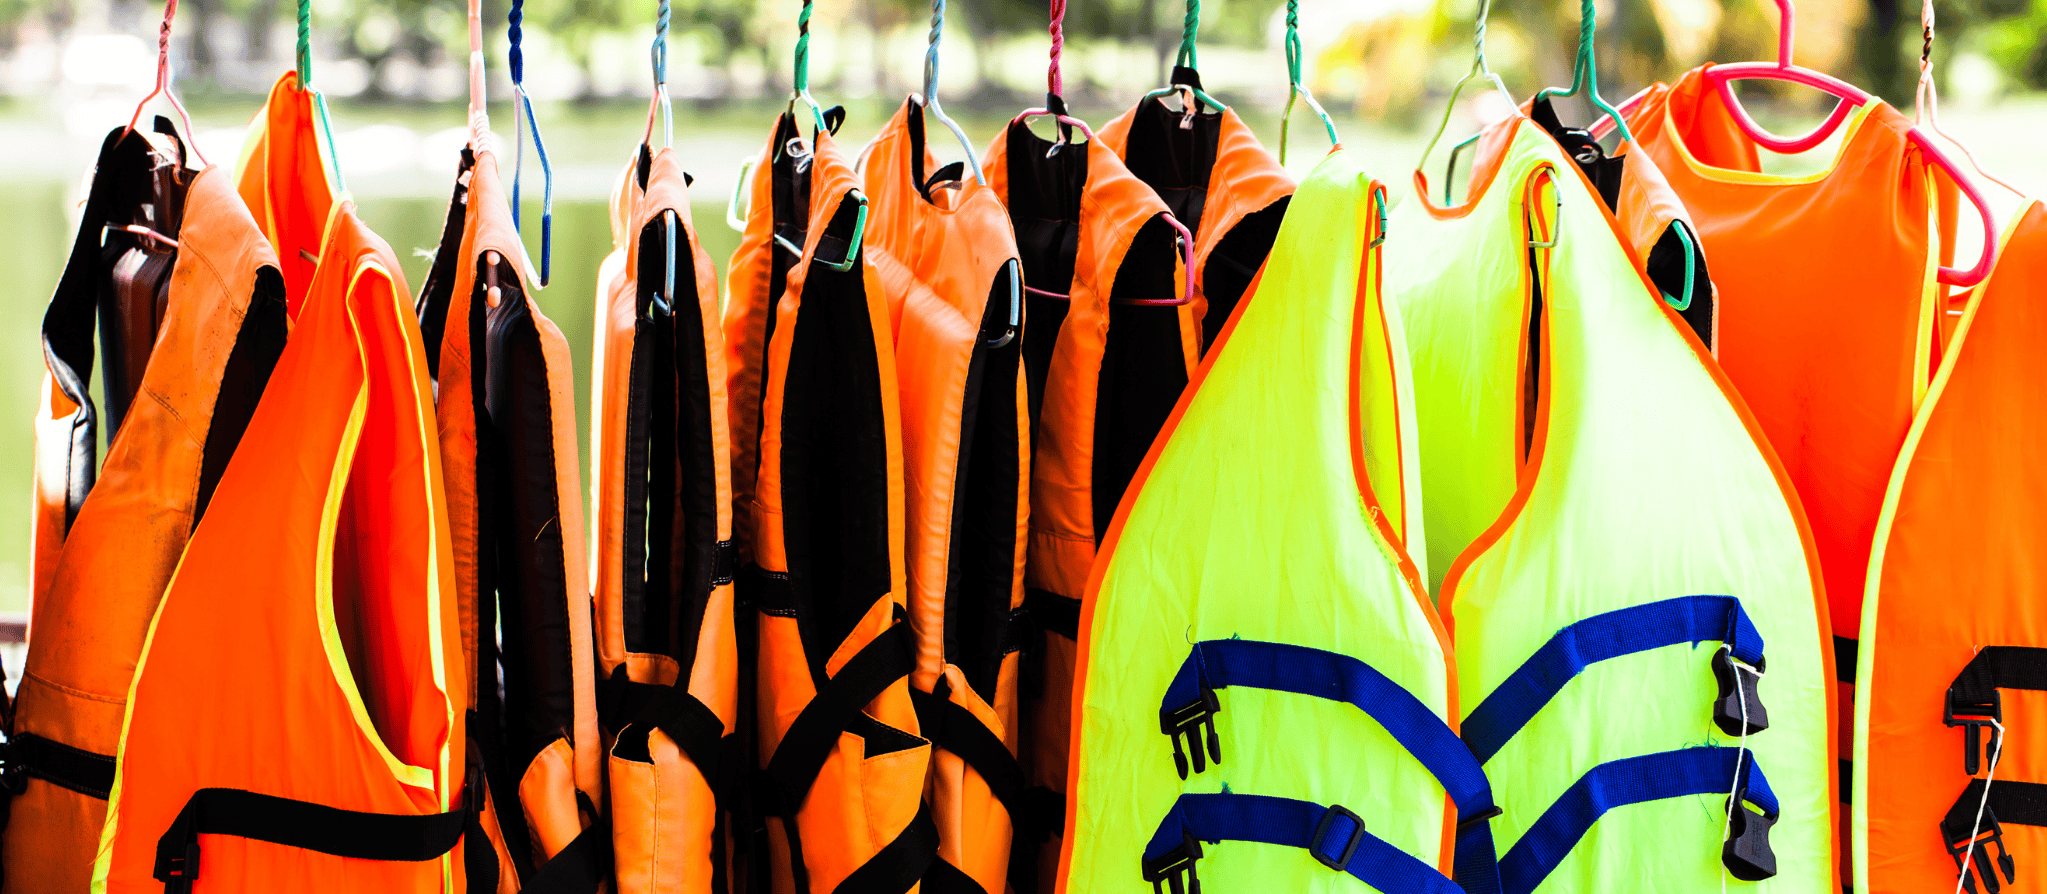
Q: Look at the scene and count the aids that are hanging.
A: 13